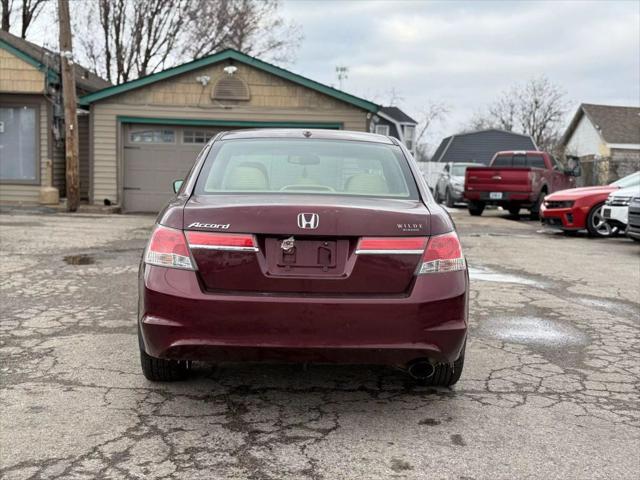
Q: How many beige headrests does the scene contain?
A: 2